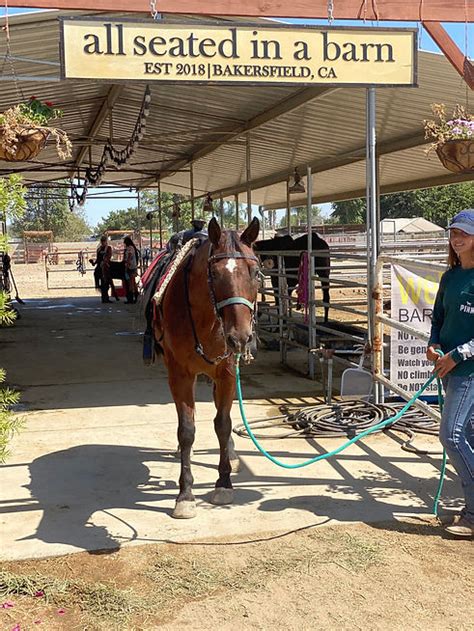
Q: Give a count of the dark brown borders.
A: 1